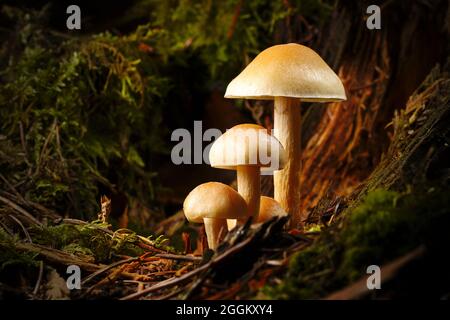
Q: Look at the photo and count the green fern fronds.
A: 0